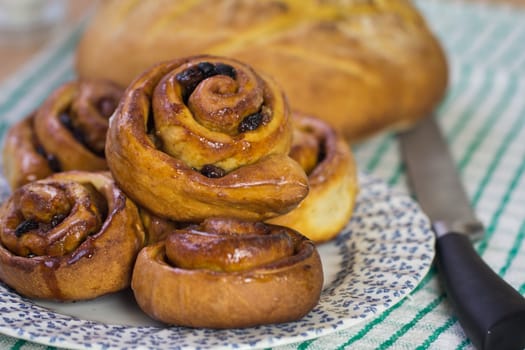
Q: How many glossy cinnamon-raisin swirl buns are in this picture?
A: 5